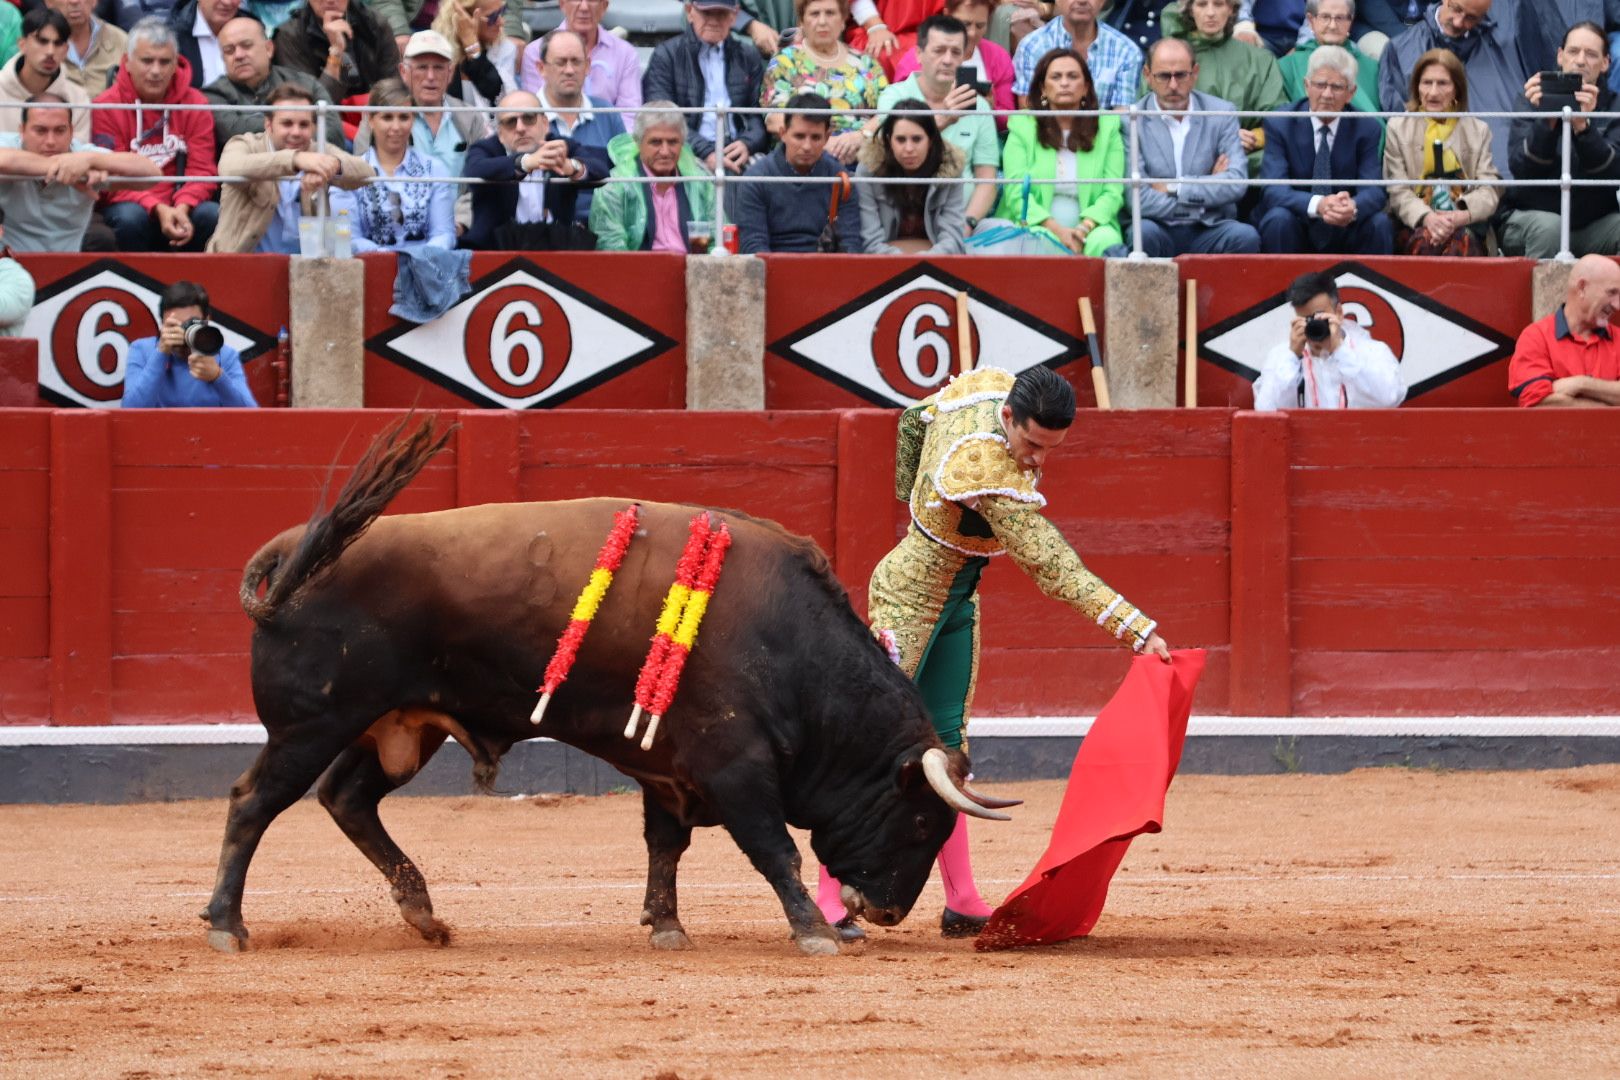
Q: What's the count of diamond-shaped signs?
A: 4